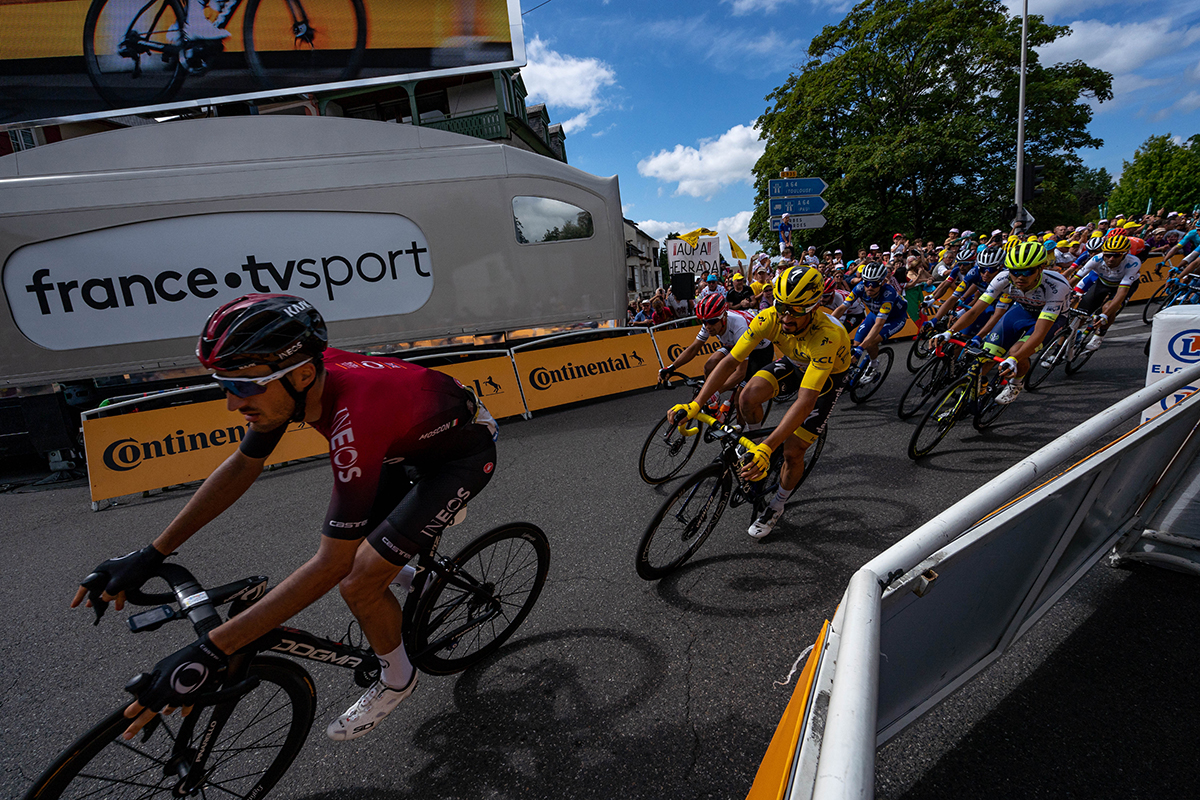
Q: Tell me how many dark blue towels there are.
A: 0